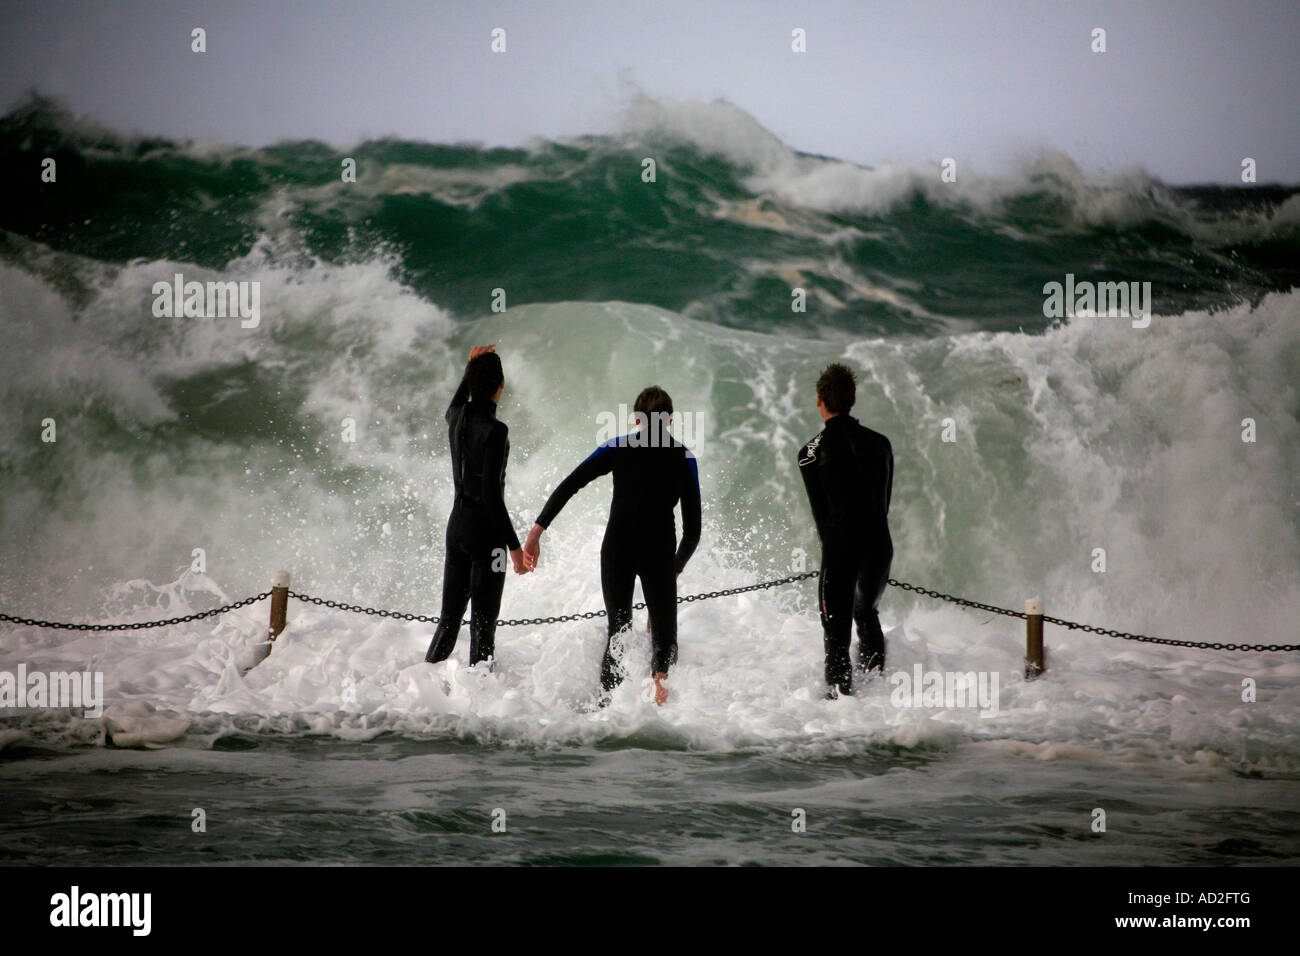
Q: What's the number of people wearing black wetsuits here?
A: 3